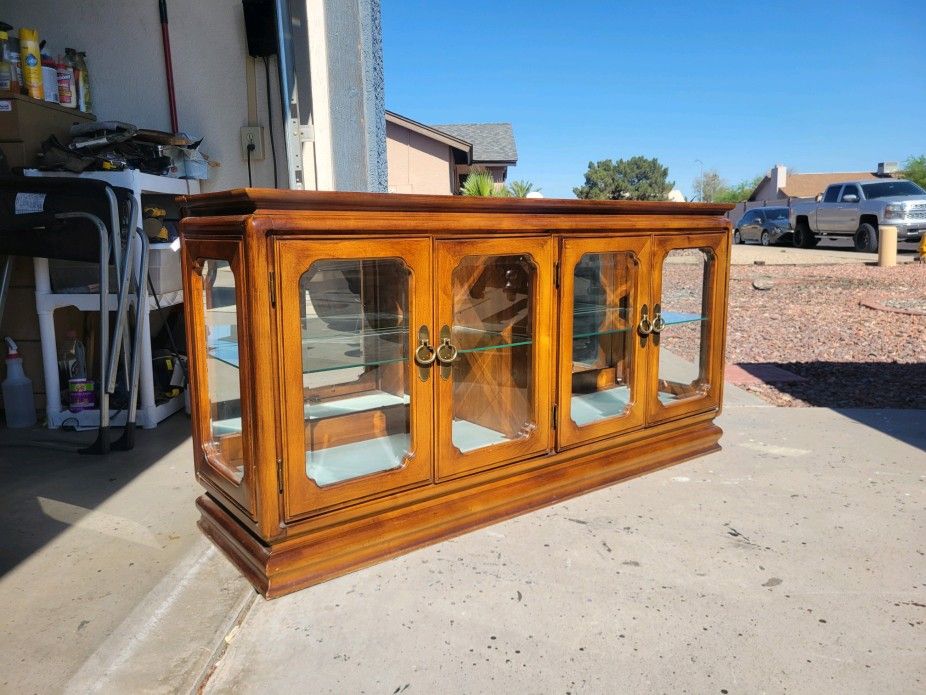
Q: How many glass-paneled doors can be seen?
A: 4